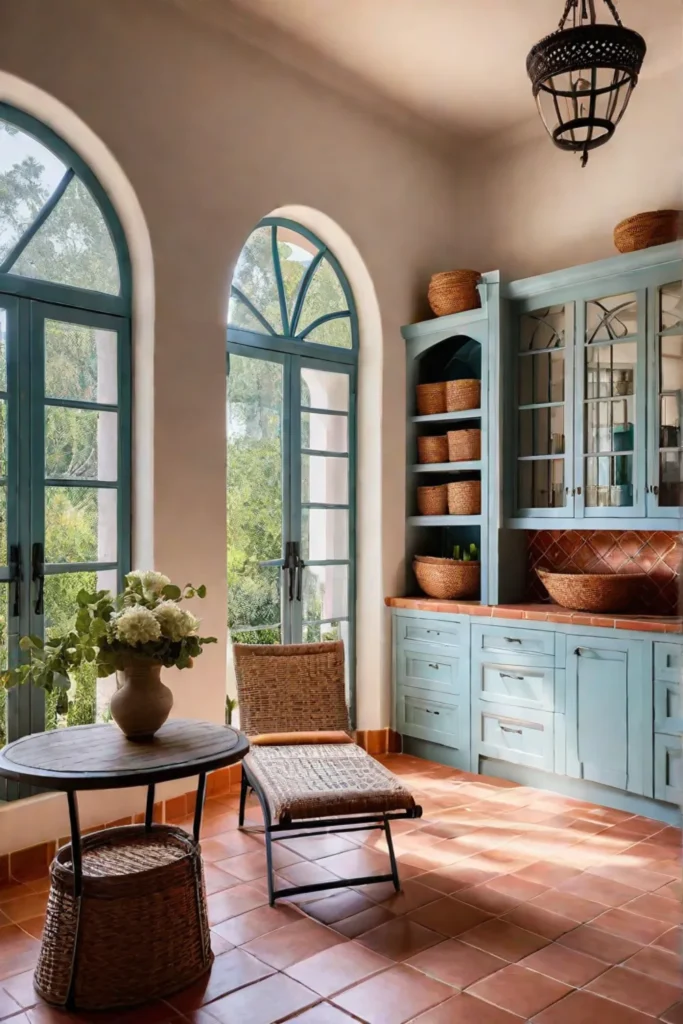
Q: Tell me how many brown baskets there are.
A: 11